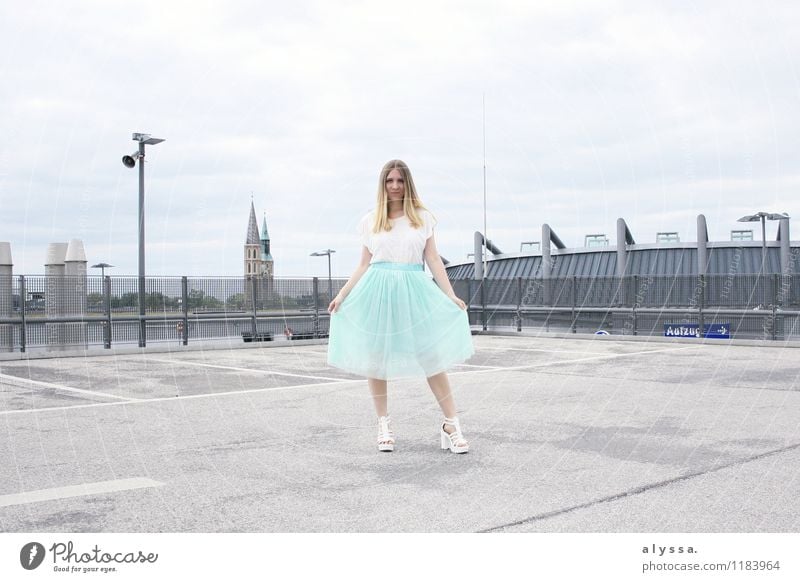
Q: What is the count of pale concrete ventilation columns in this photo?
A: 3